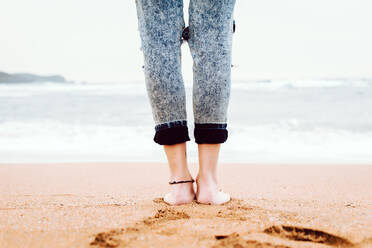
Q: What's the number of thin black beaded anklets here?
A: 1